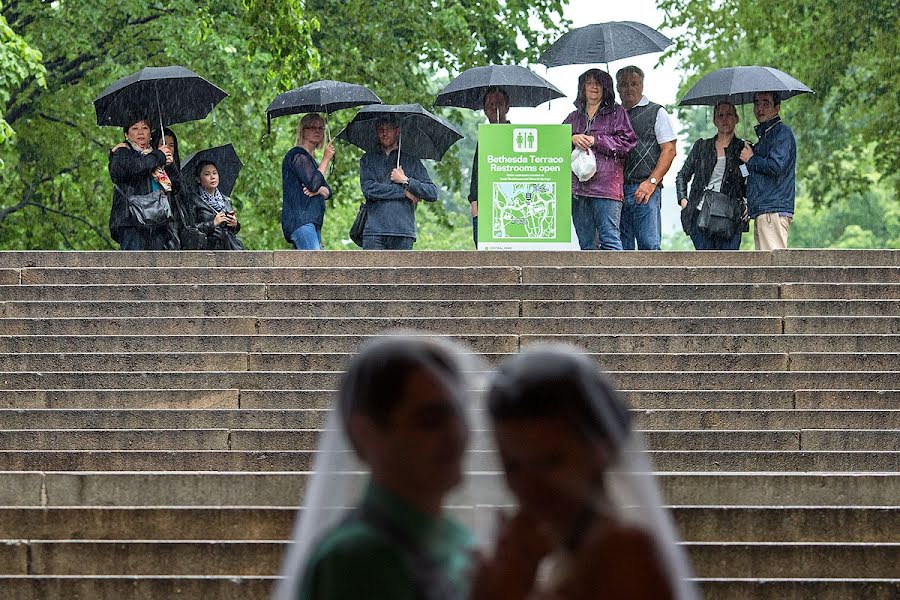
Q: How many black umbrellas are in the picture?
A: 7